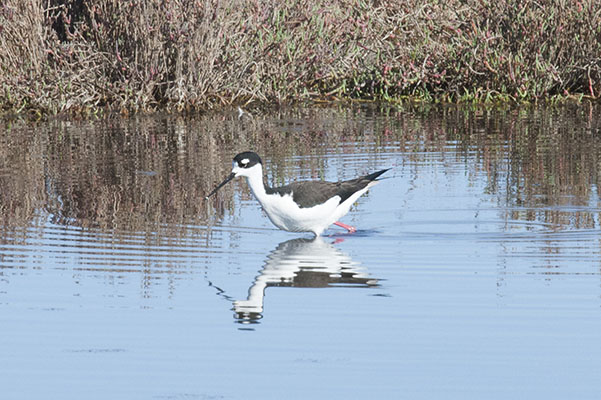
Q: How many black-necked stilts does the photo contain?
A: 1